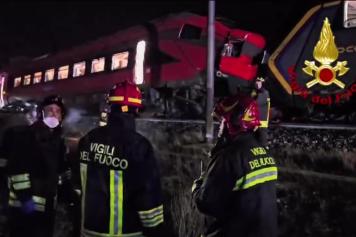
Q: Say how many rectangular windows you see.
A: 8